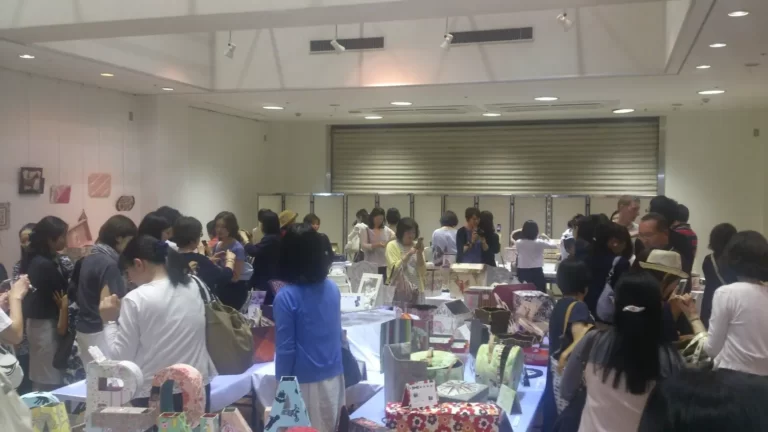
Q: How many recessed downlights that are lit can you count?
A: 13